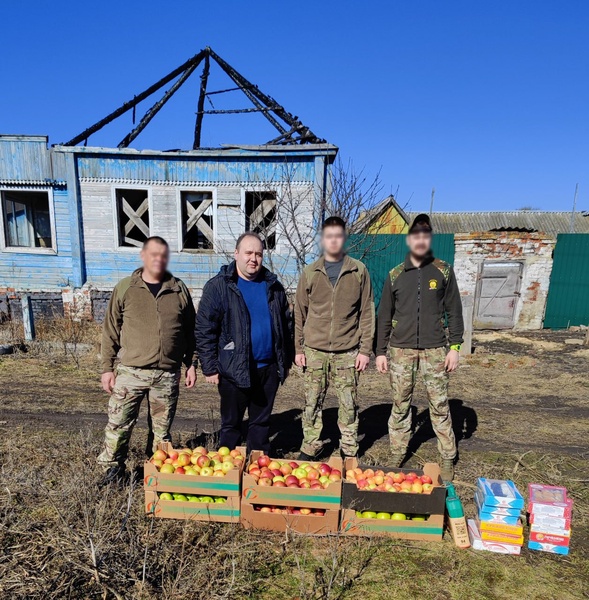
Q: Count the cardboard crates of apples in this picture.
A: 6